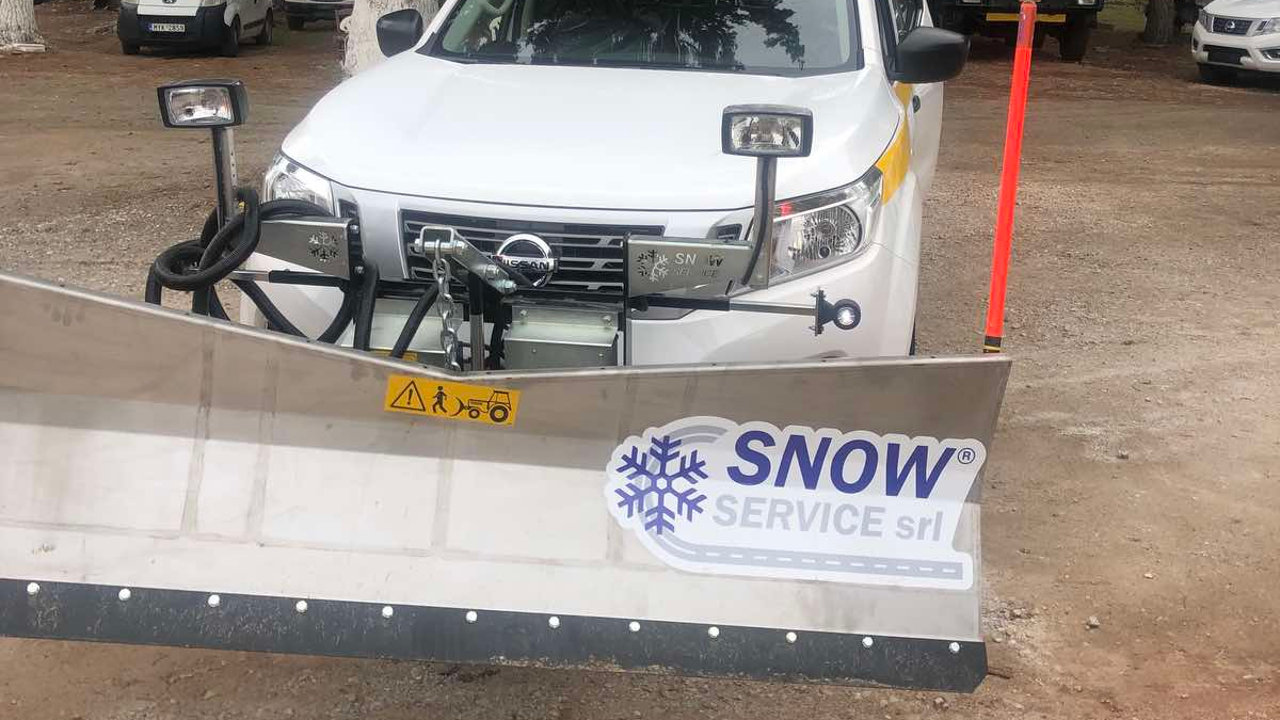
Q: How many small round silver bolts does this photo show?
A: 12